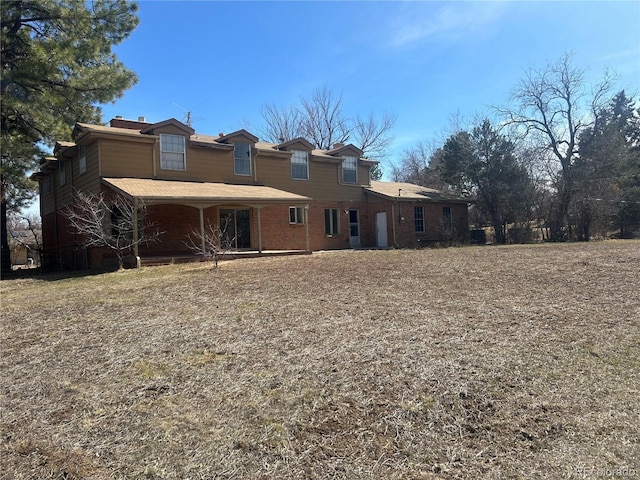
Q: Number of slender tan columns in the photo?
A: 4